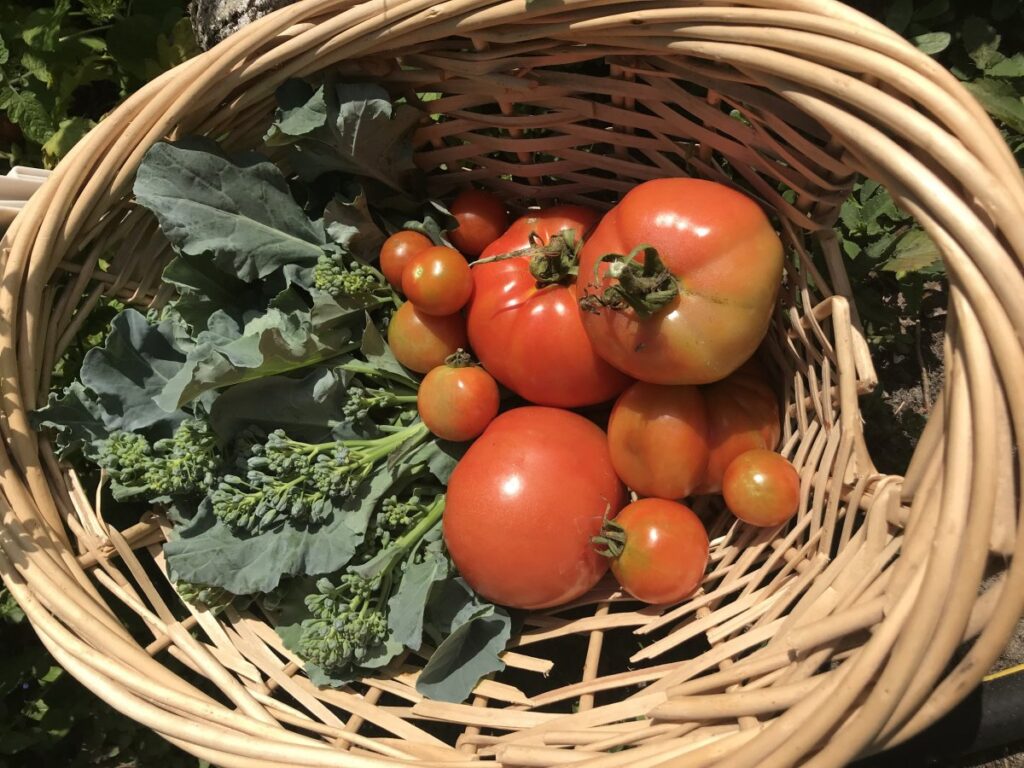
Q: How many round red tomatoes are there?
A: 12